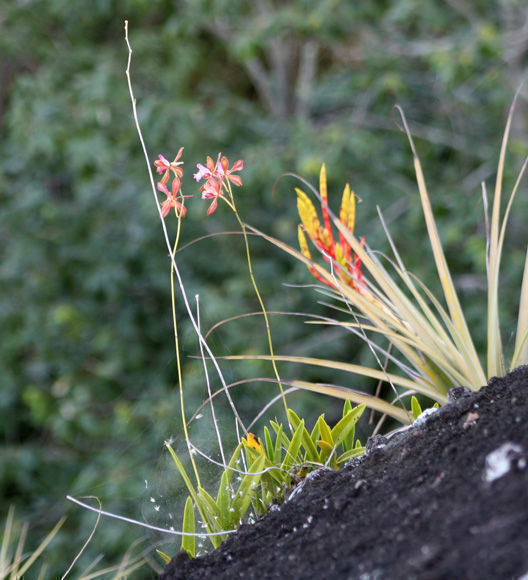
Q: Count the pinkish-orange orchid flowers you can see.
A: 5